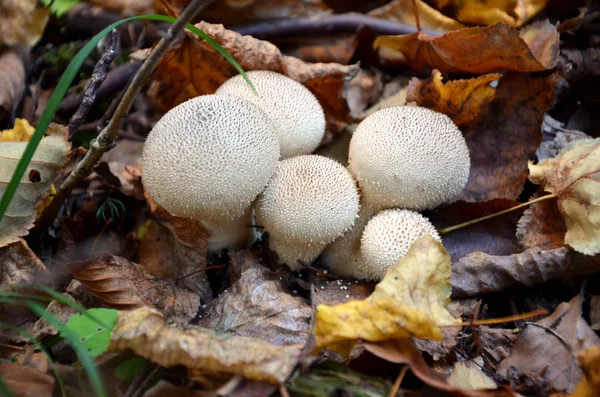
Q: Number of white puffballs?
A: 5